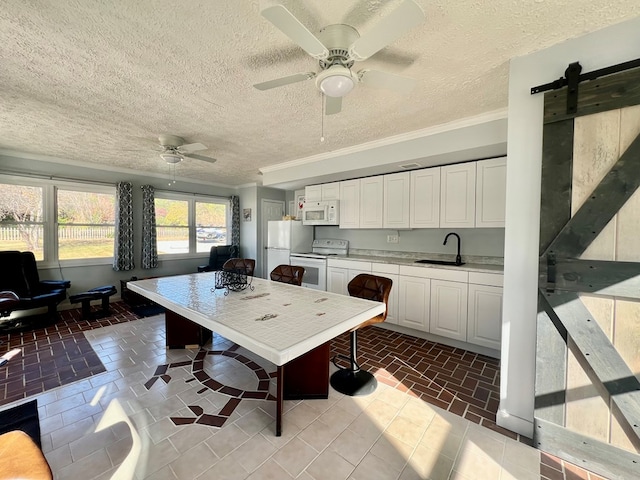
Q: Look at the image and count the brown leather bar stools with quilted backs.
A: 3